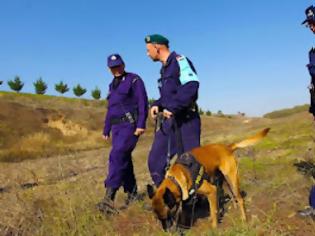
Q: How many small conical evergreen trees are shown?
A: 5